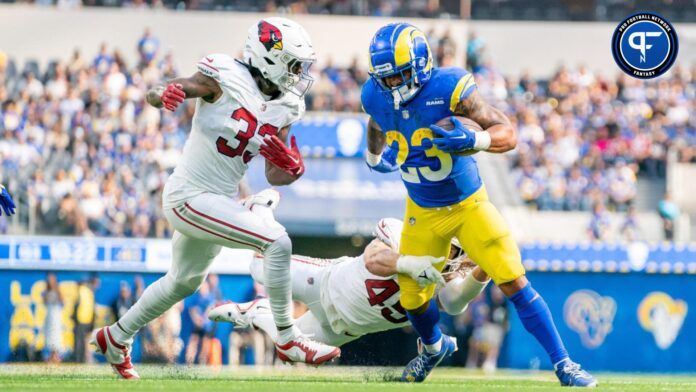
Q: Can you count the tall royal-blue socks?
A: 2